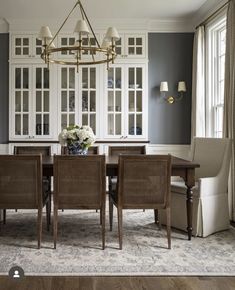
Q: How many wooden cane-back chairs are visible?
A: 6